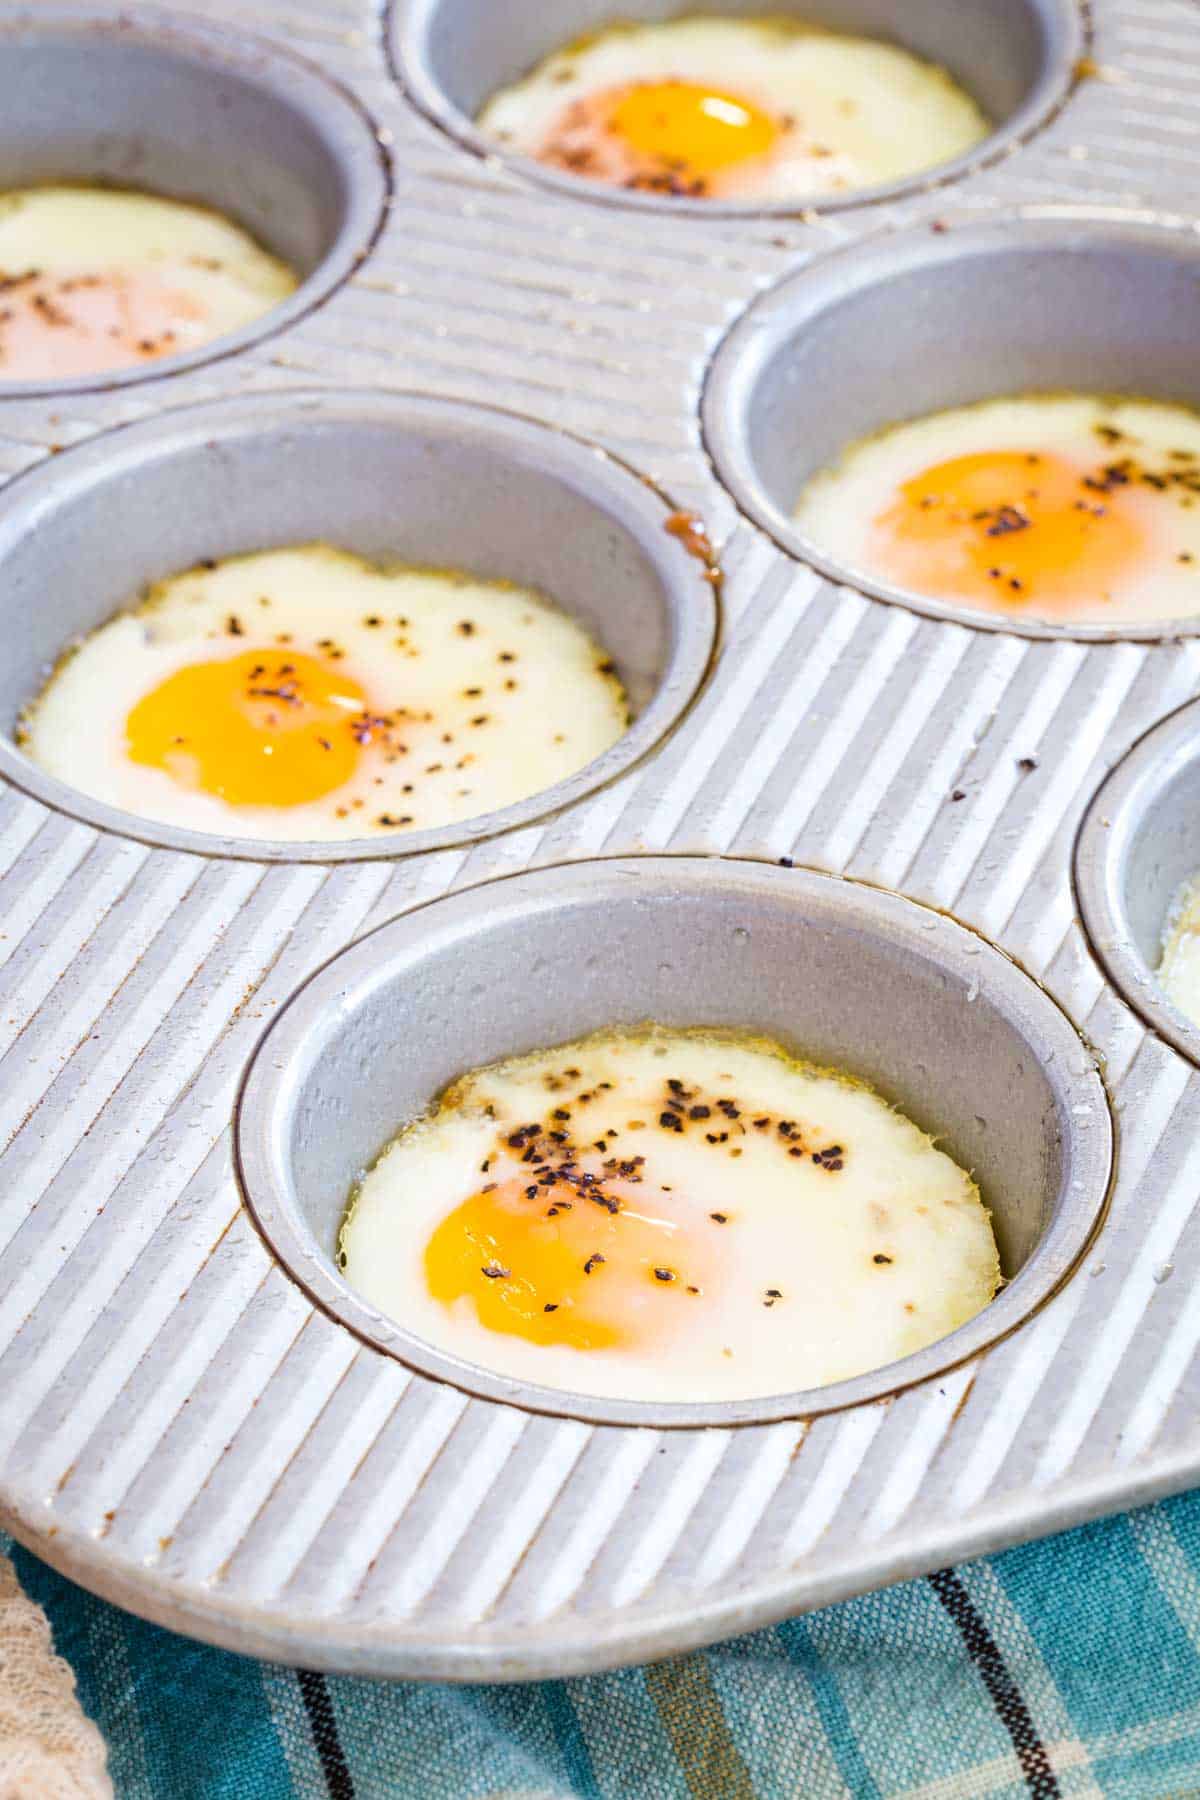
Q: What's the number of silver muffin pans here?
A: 1